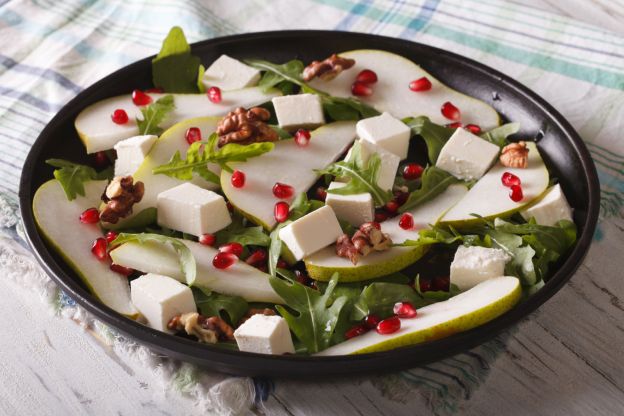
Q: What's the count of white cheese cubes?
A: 13